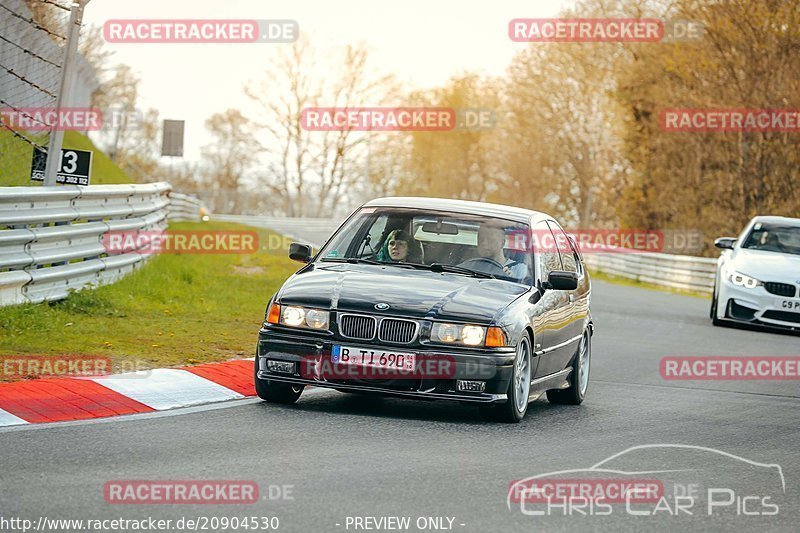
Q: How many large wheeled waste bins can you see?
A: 0